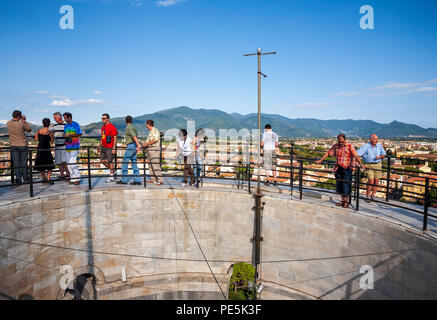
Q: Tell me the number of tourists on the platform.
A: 12